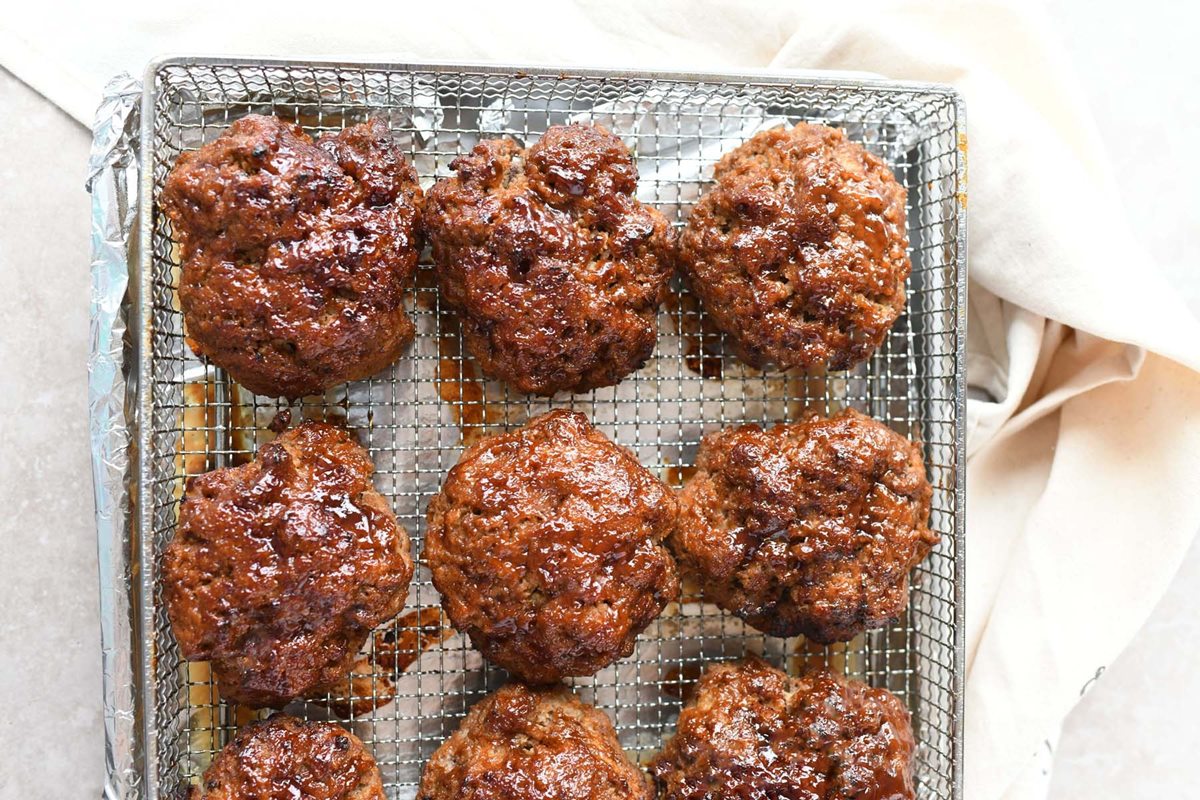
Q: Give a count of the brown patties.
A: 9